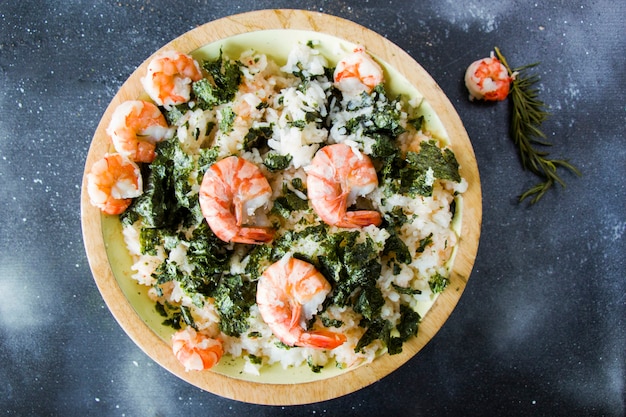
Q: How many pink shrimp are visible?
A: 9